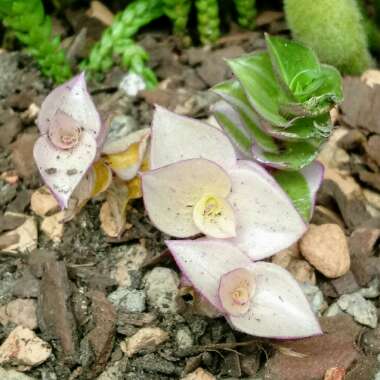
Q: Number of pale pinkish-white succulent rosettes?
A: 3